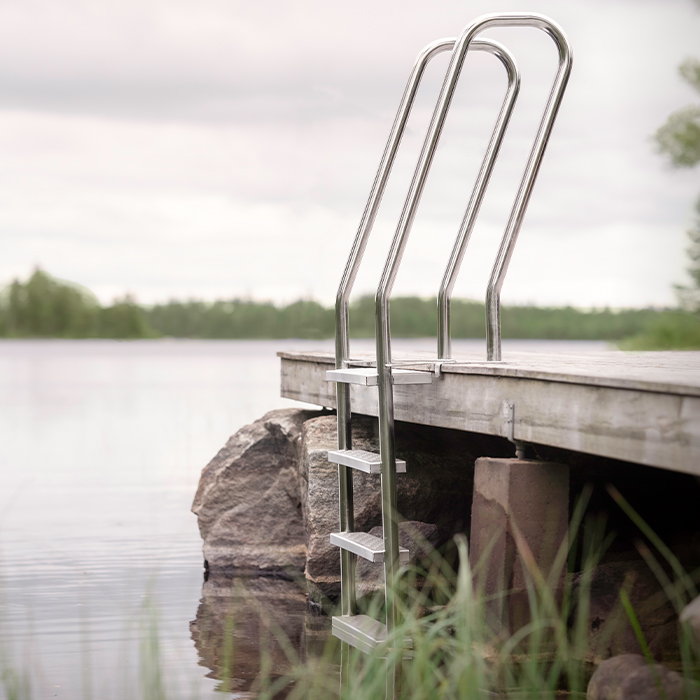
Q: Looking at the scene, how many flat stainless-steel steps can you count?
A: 4